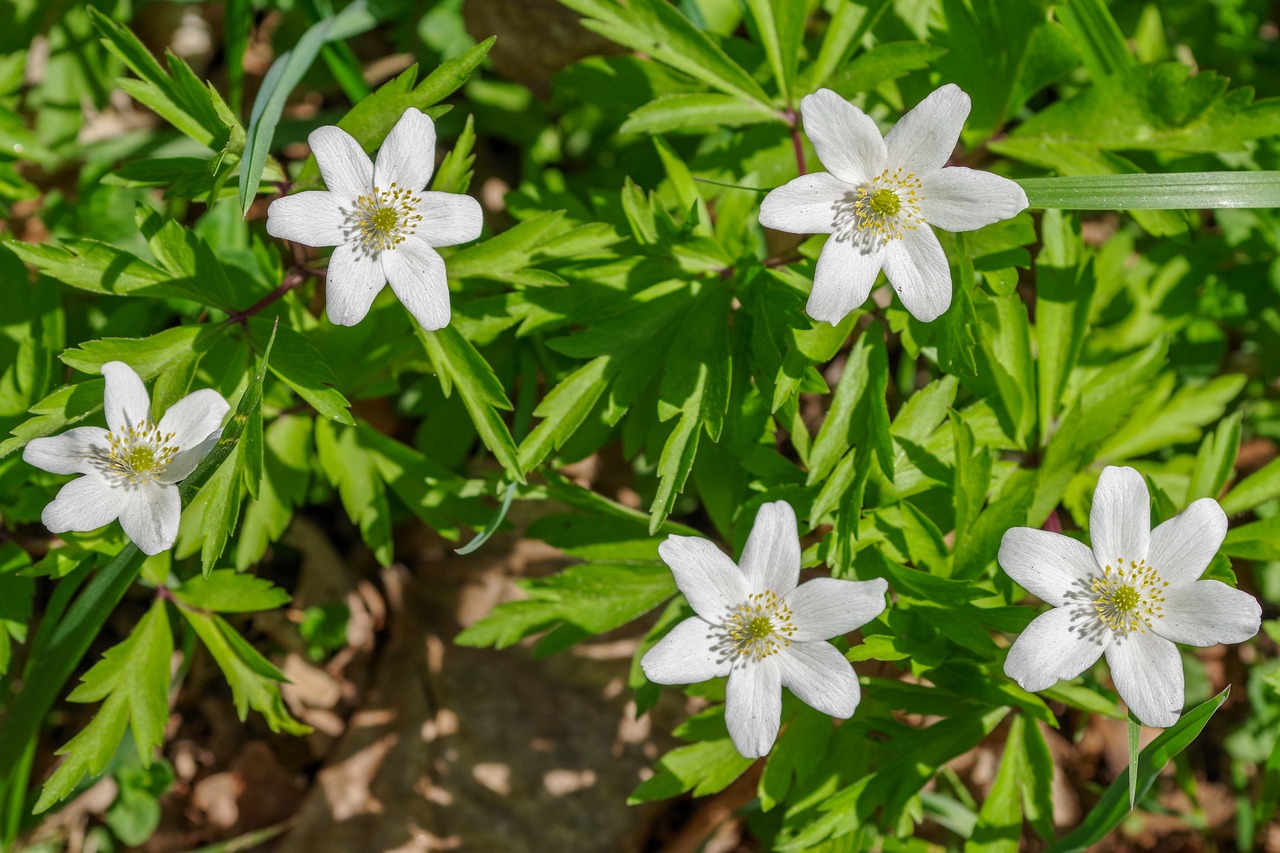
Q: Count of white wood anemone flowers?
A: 5